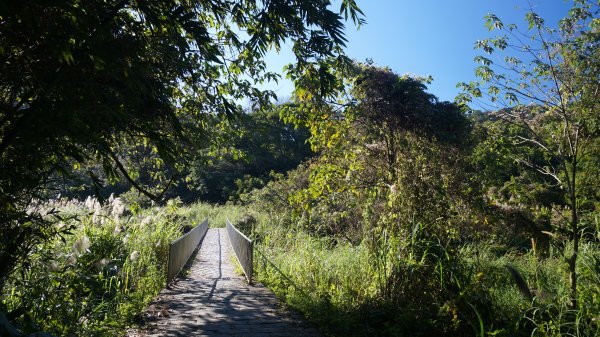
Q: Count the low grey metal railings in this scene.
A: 2